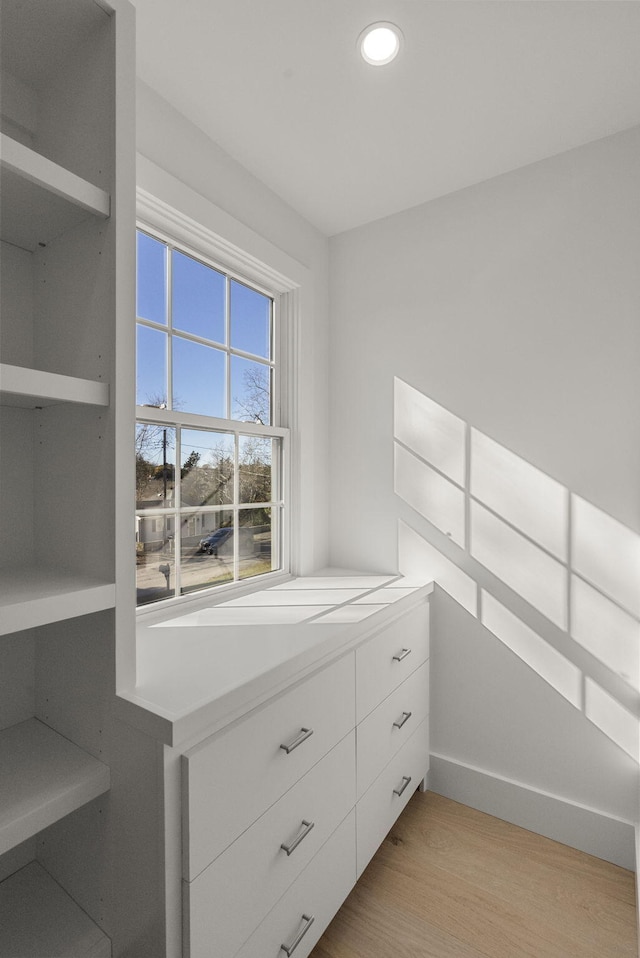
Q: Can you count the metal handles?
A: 6